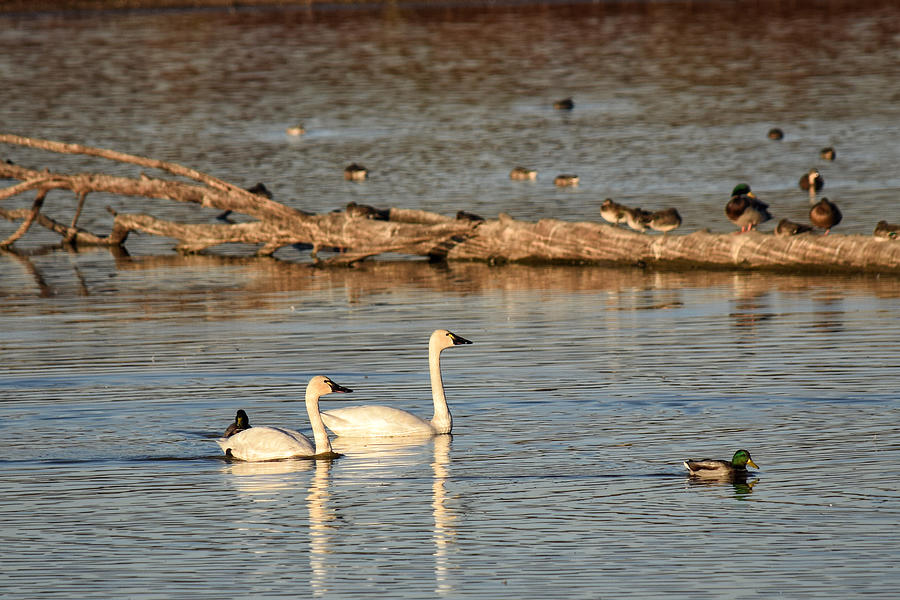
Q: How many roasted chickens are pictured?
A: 0